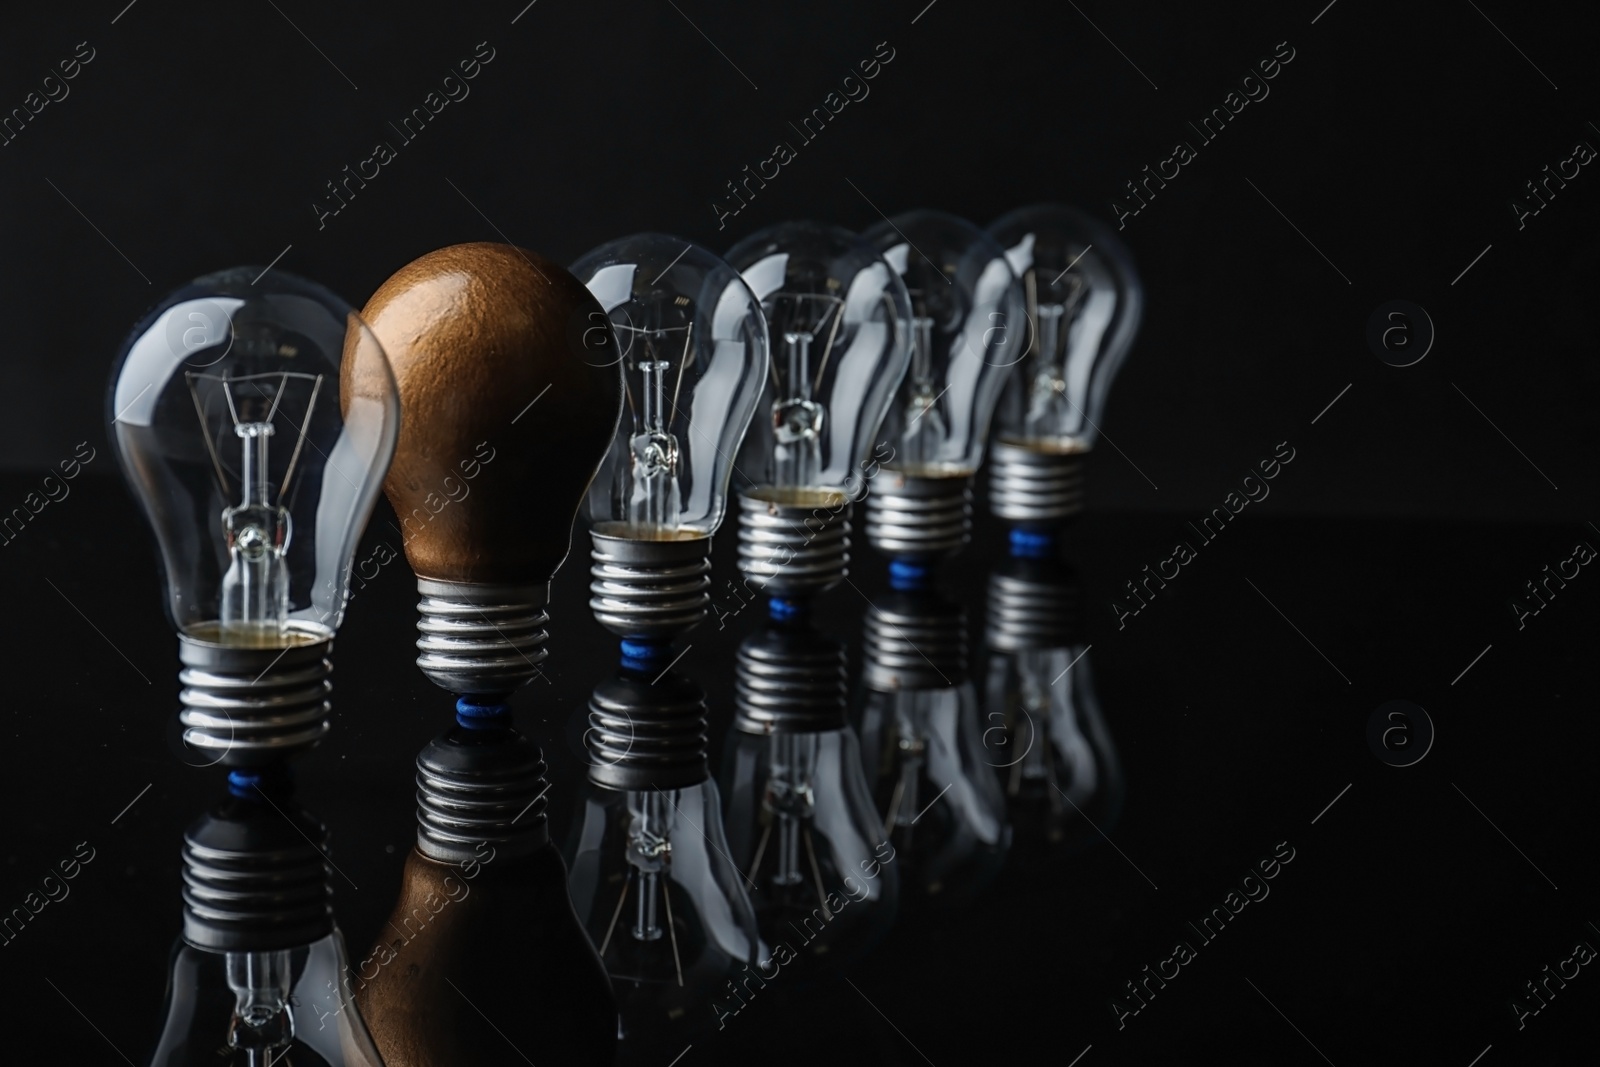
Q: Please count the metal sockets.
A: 6